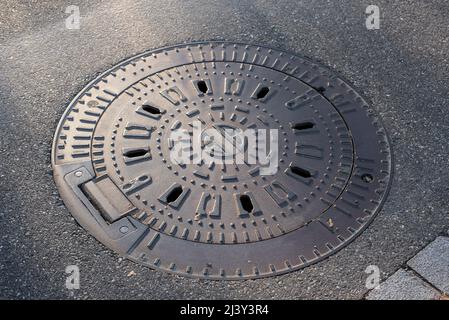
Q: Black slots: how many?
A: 8